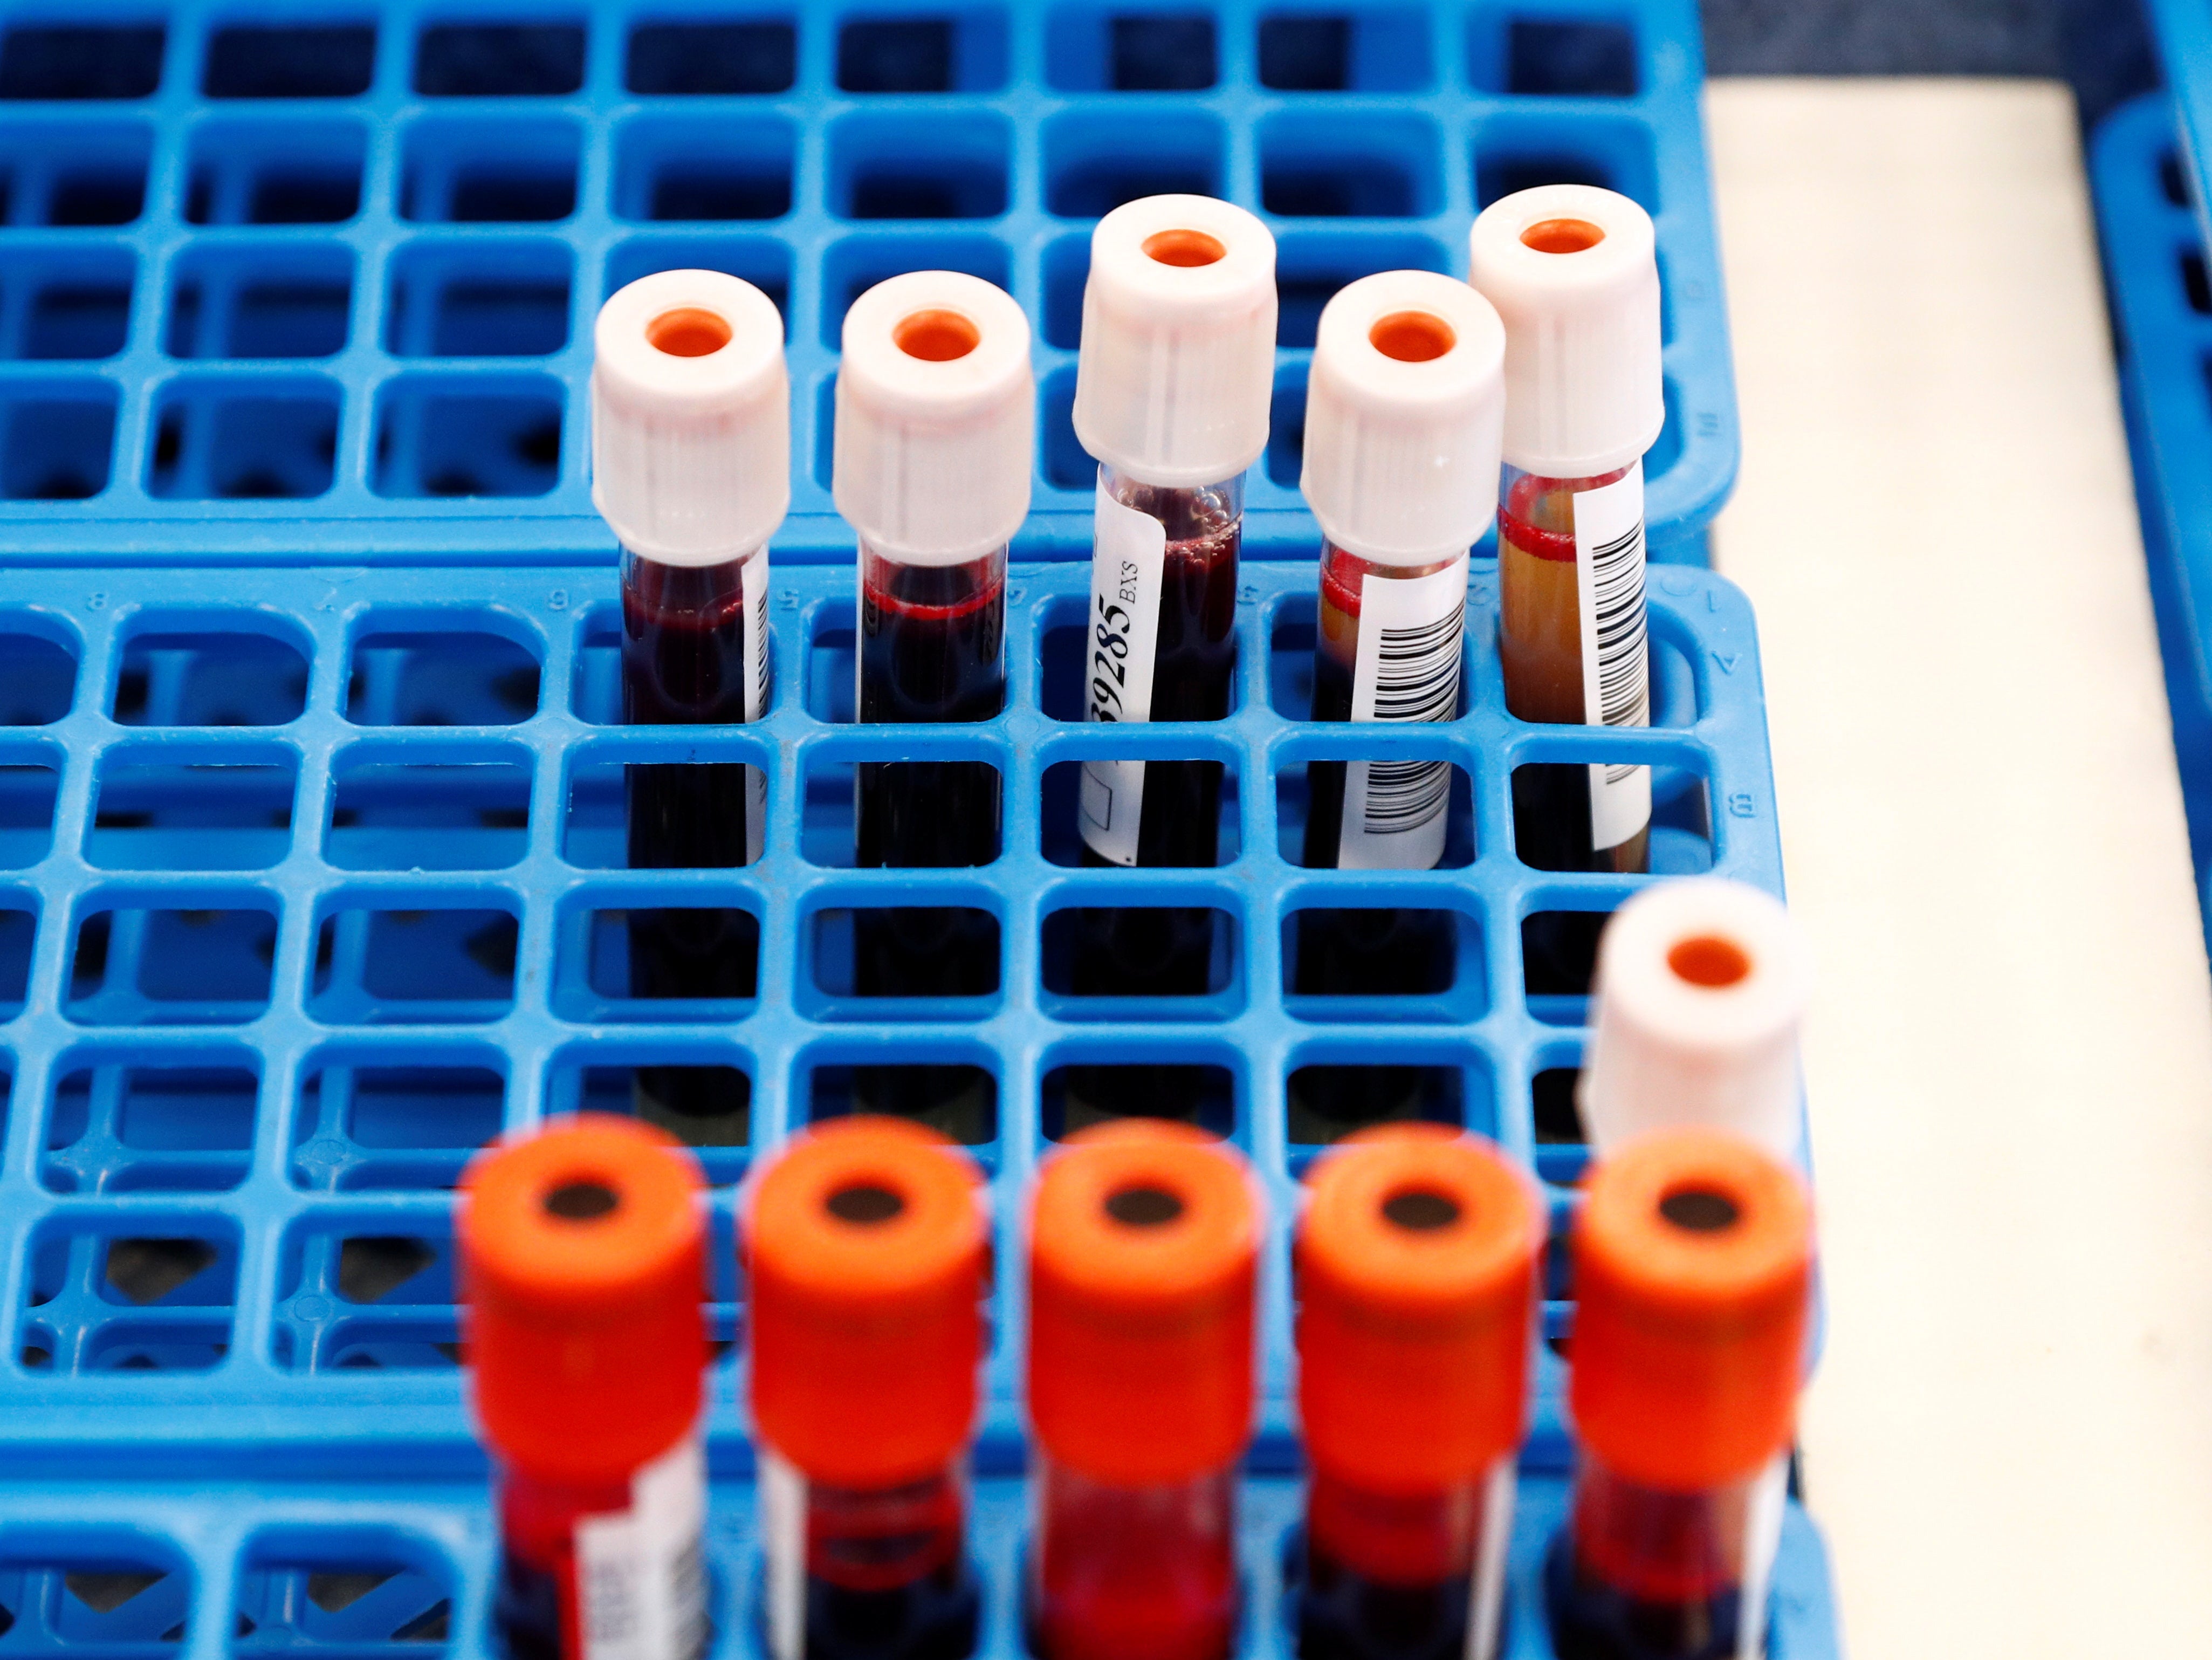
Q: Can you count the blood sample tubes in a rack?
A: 11